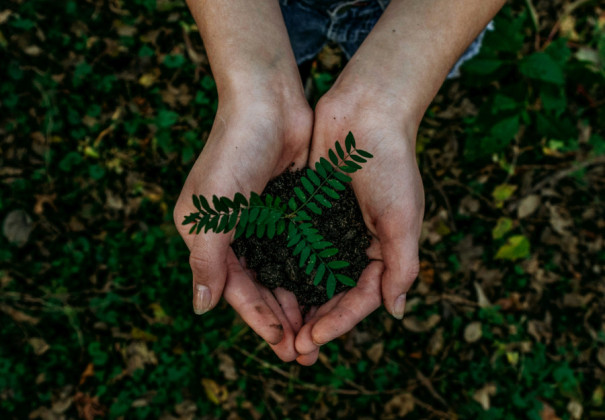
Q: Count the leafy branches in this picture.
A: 3